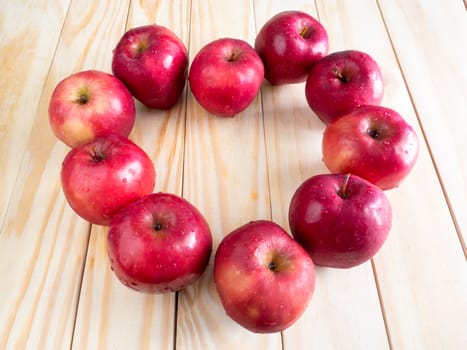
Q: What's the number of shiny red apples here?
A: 10